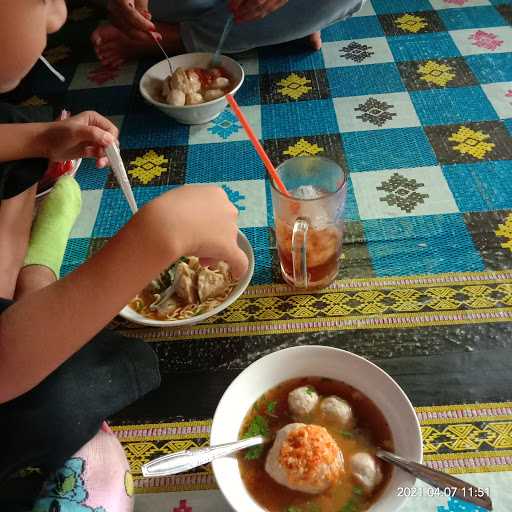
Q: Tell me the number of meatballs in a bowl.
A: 4